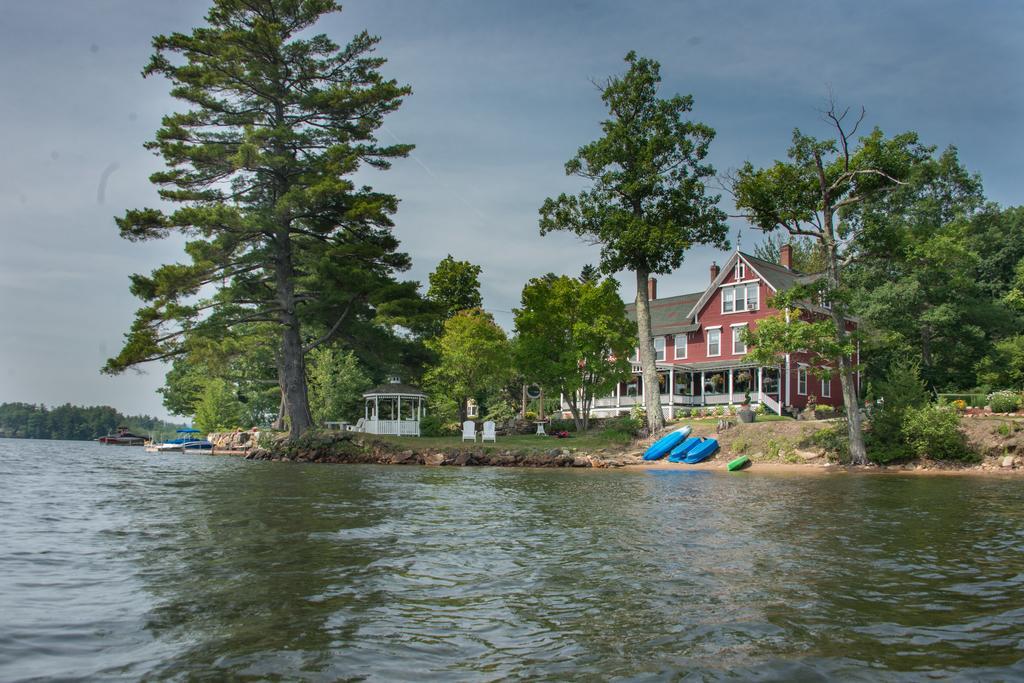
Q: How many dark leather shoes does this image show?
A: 0